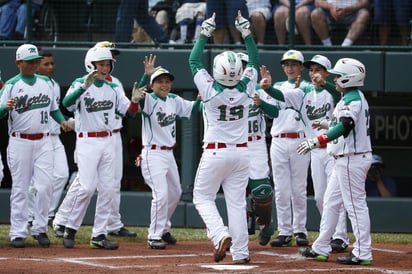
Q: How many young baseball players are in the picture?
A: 10